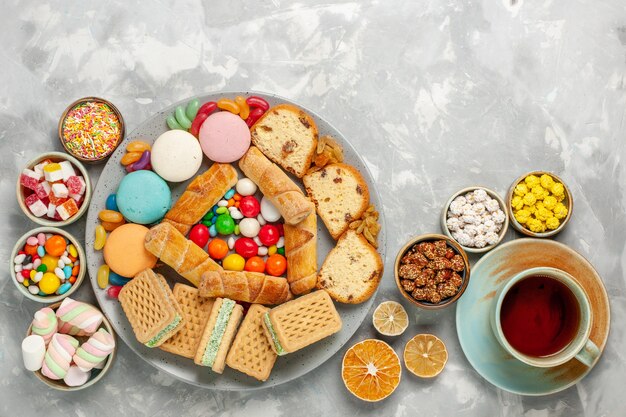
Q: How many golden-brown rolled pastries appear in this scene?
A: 5